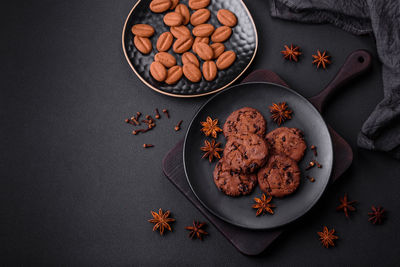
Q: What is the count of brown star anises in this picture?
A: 11